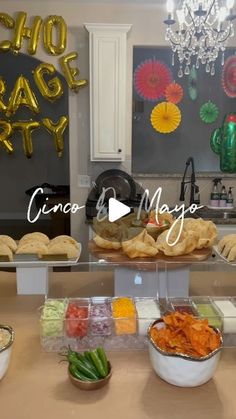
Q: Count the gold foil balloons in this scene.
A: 10